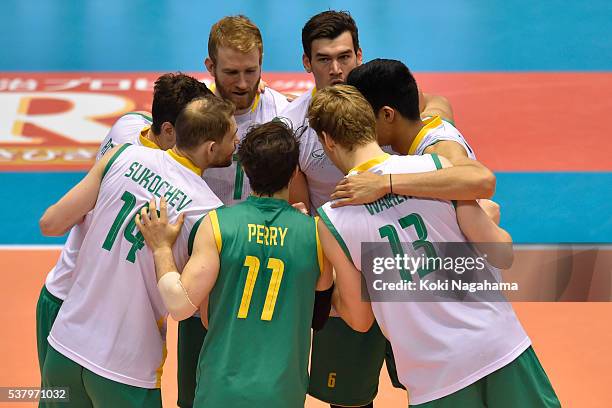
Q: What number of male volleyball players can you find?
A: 7